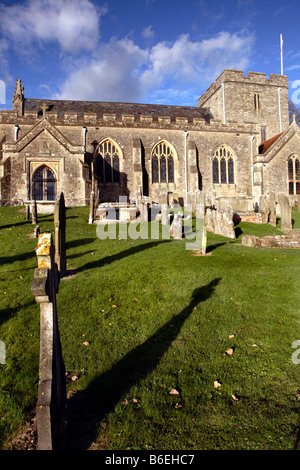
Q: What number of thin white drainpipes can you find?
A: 6